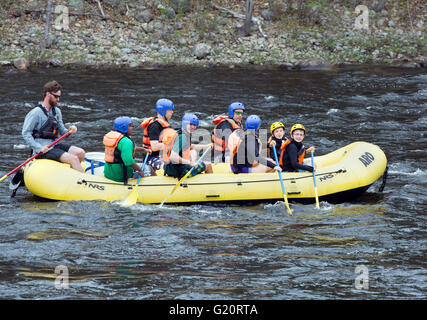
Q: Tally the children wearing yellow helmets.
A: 2